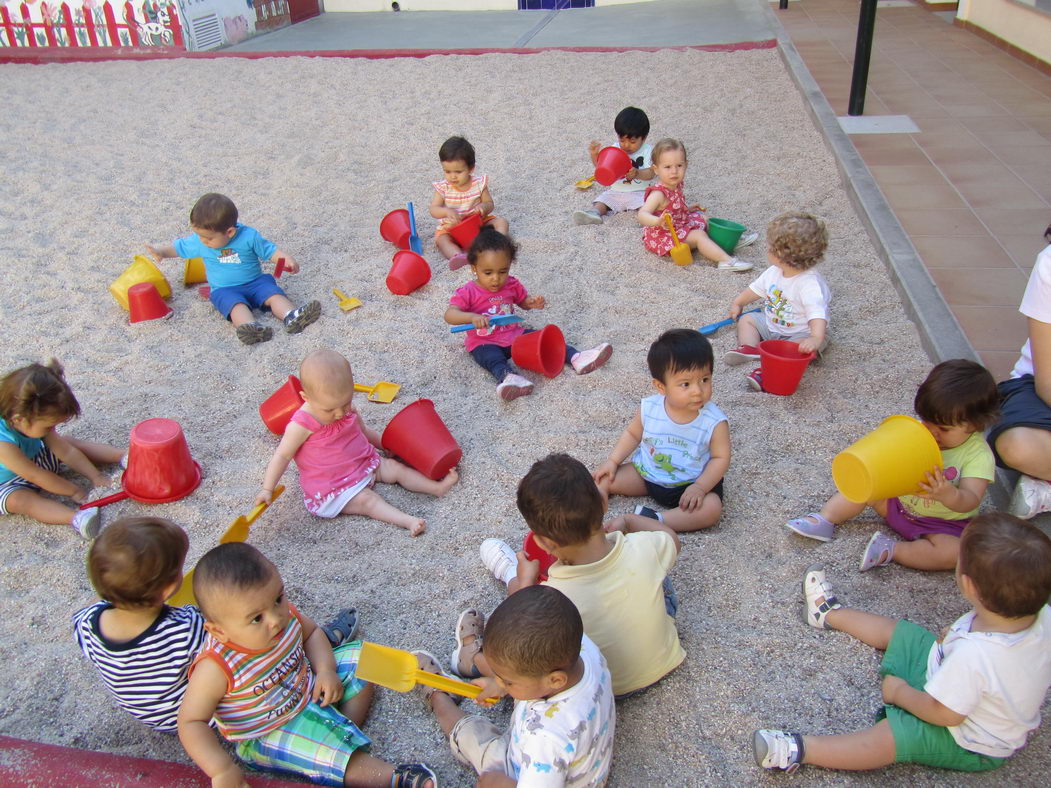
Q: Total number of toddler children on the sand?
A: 15